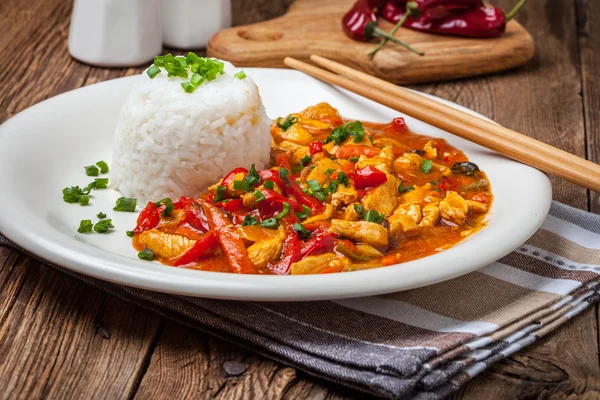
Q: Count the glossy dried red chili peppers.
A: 3